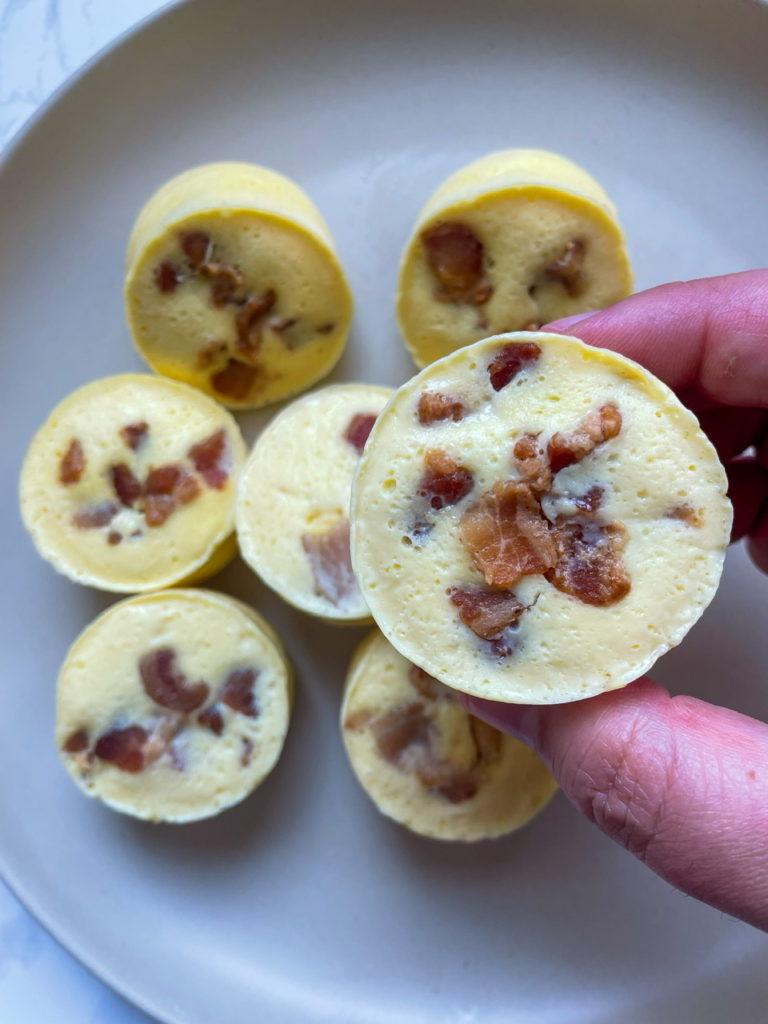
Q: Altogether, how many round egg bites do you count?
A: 7